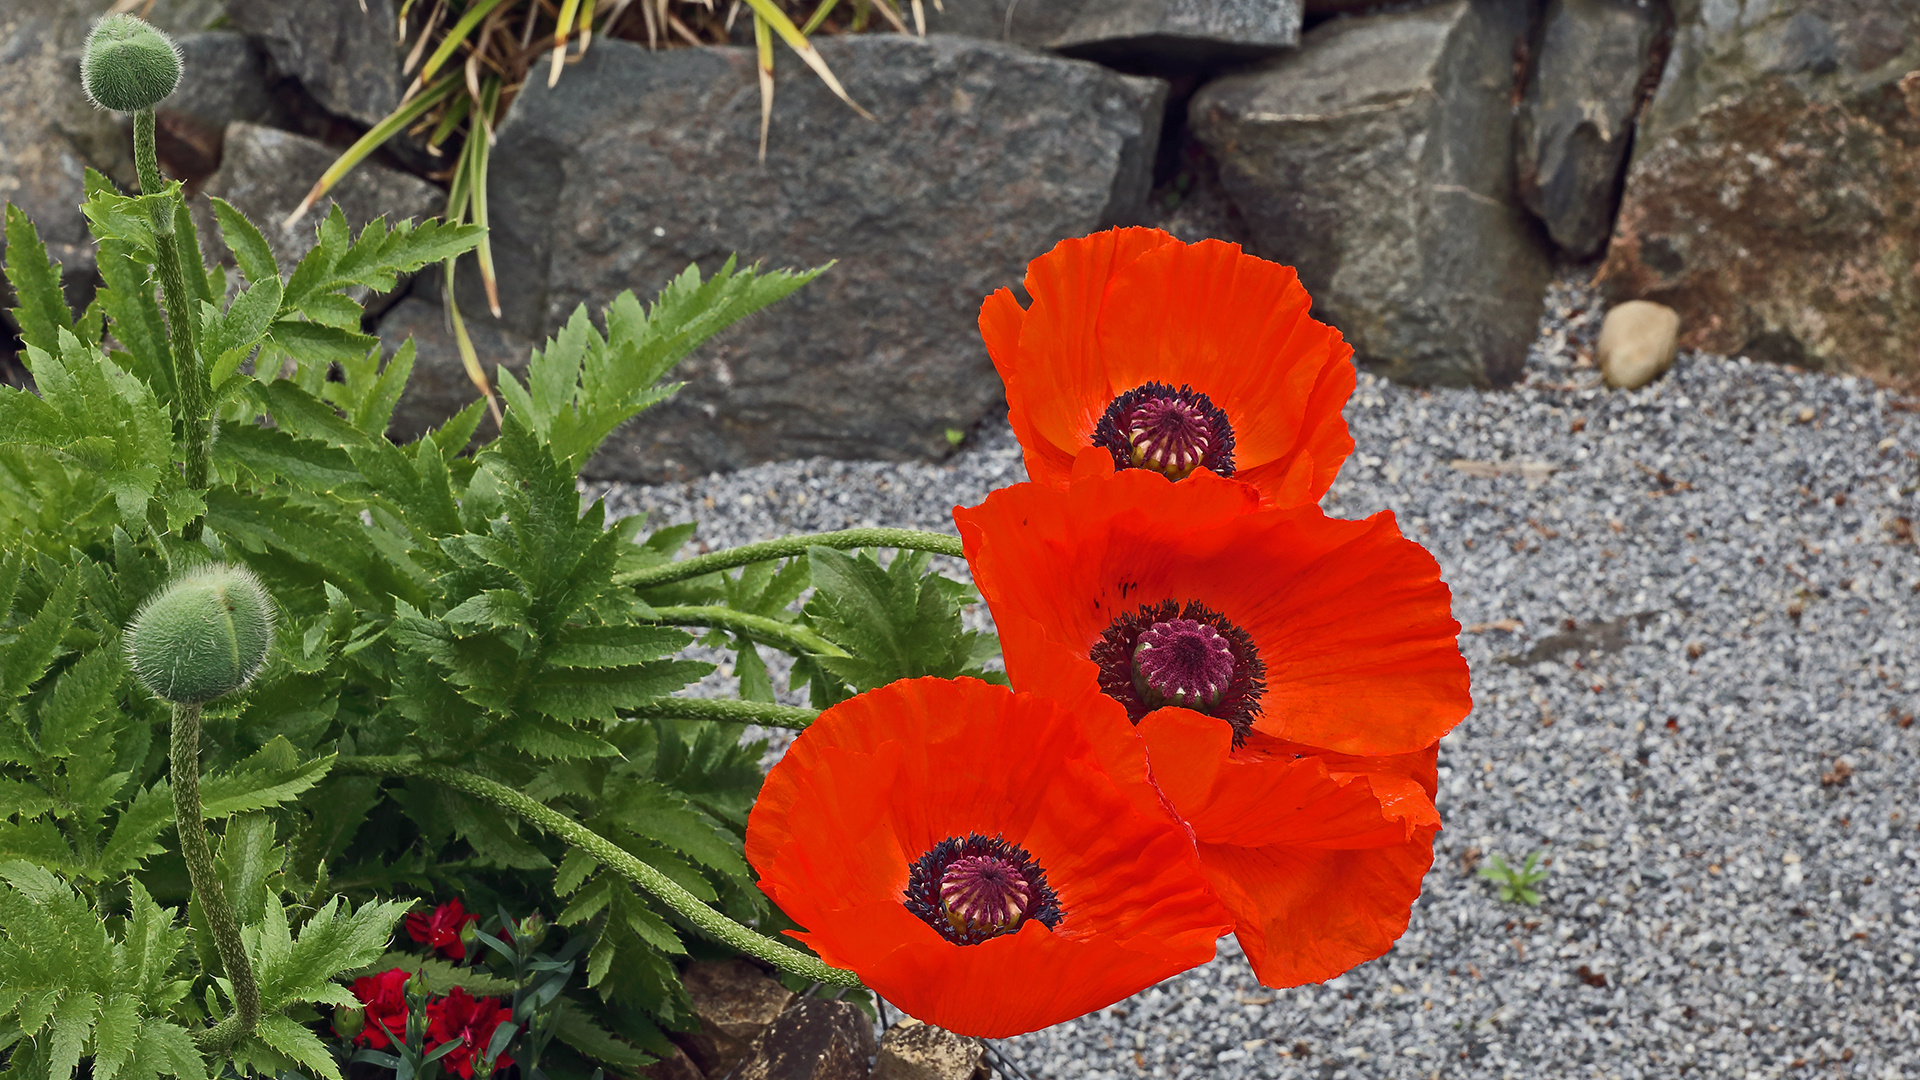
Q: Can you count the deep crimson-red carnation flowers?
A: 3